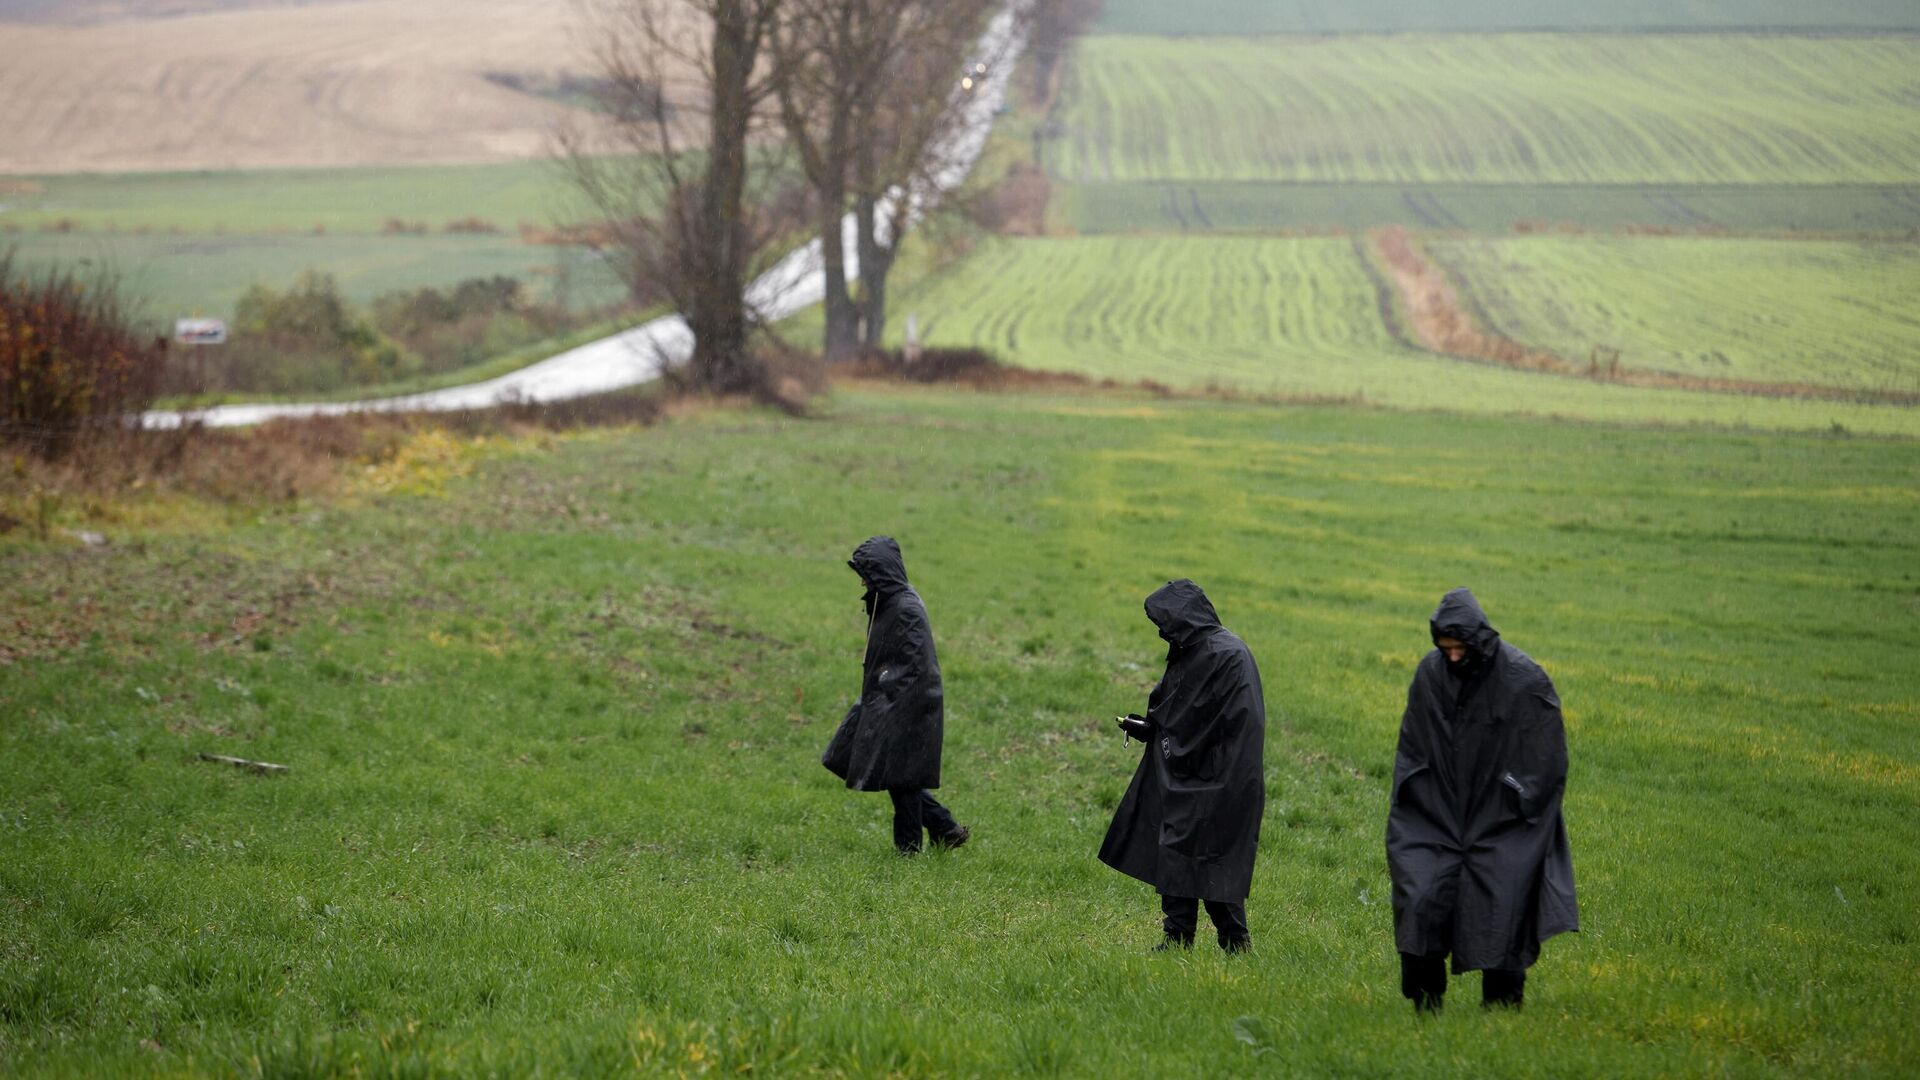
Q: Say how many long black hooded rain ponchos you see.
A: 3